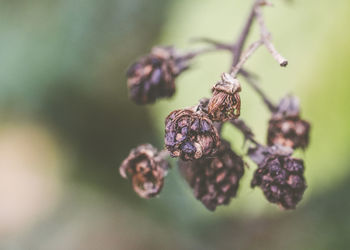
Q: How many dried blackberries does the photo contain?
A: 7